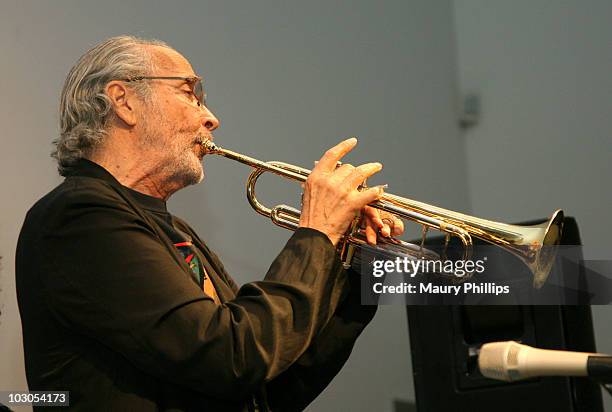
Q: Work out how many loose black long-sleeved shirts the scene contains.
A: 1